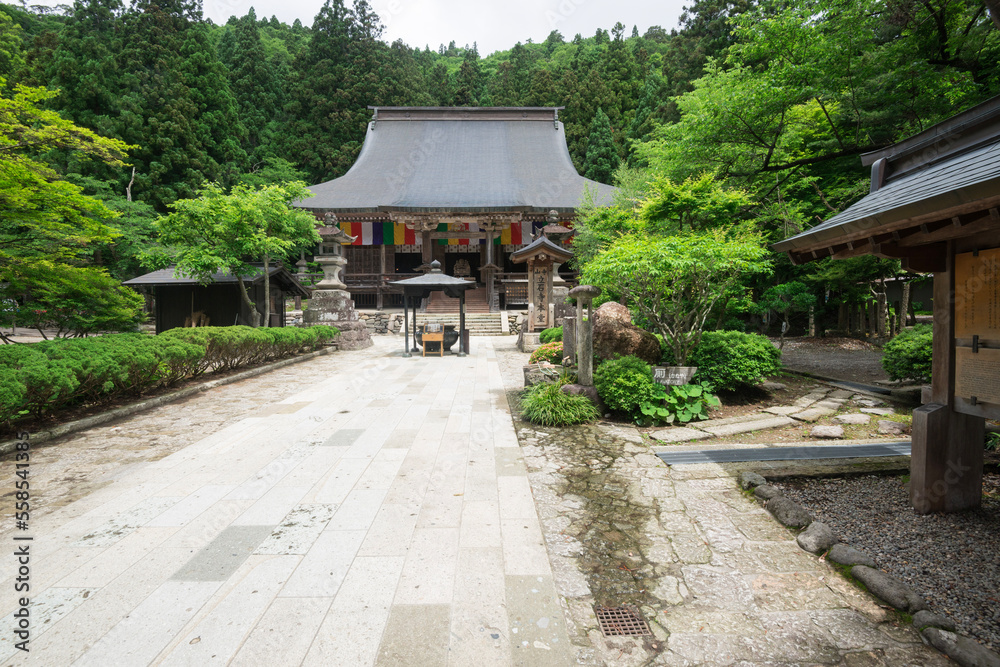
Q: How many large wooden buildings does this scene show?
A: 1